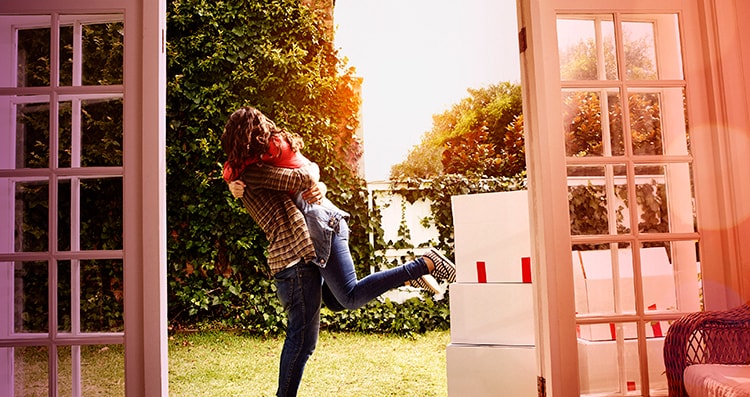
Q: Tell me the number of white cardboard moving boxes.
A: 5